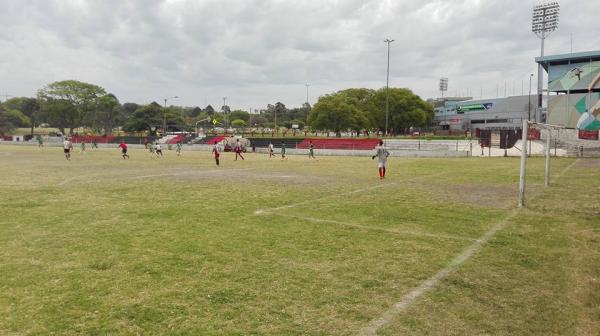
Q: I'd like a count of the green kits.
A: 7